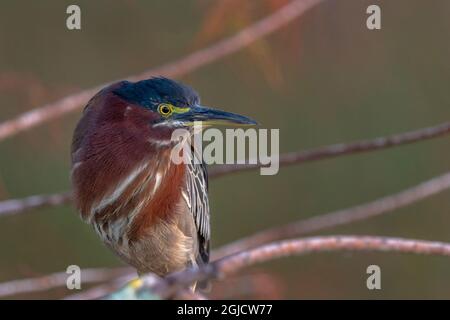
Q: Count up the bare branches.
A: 4